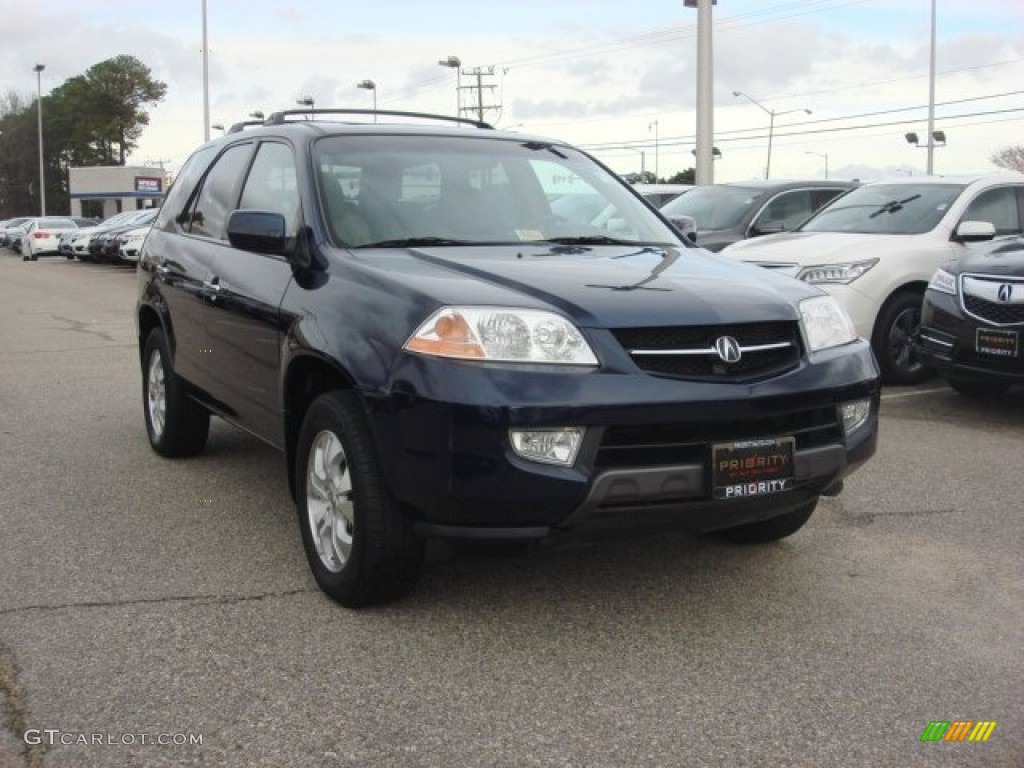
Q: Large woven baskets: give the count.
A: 0